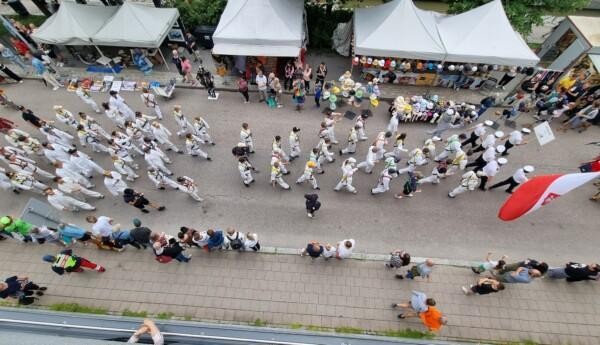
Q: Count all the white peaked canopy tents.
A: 5